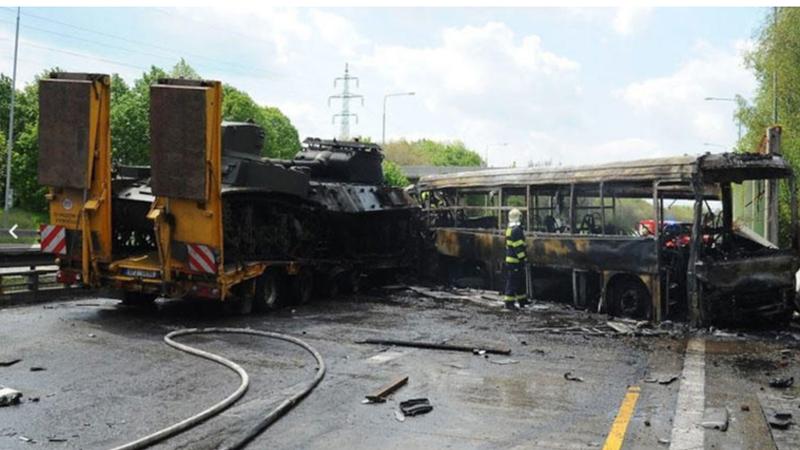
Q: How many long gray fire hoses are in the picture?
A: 1